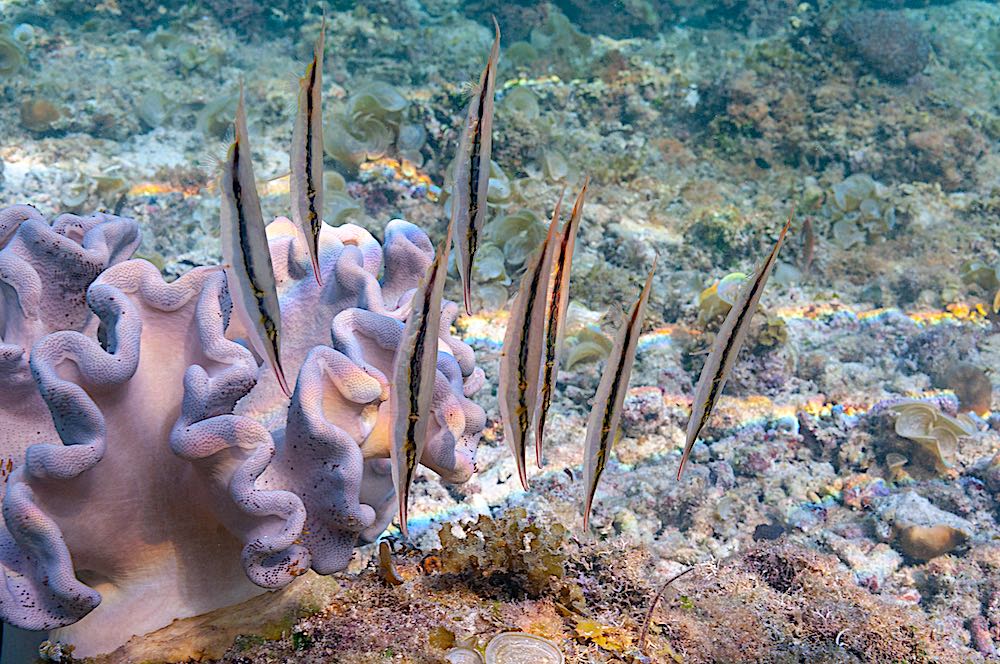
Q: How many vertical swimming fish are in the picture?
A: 8